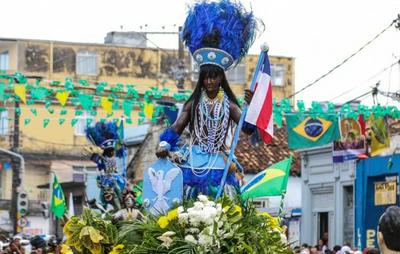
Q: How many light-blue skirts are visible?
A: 1